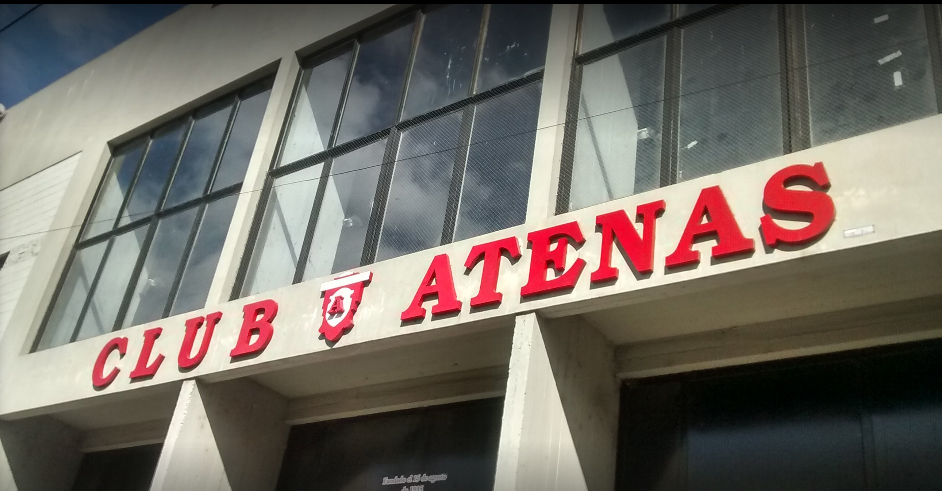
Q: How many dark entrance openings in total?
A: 3